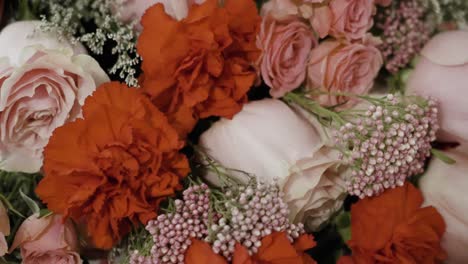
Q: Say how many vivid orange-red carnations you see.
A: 4